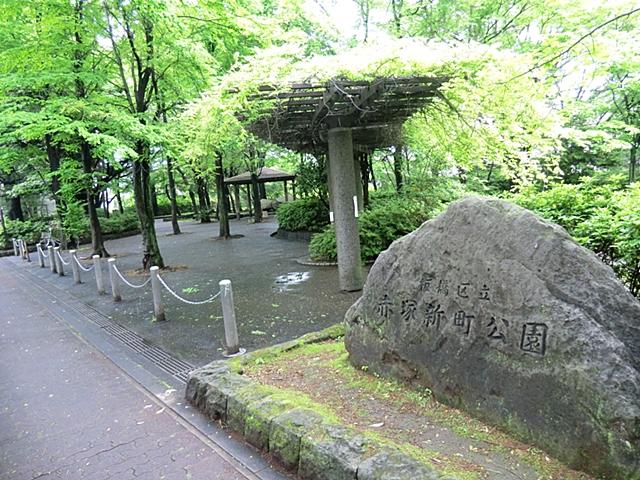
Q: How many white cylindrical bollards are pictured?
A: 11